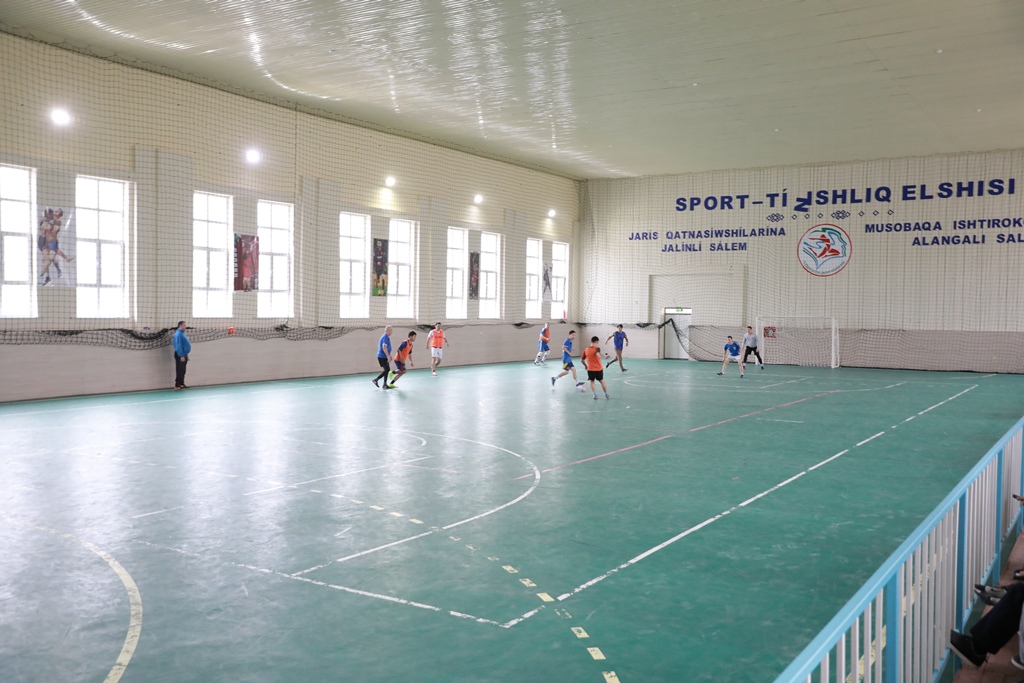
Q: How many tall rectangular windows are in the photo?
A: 10